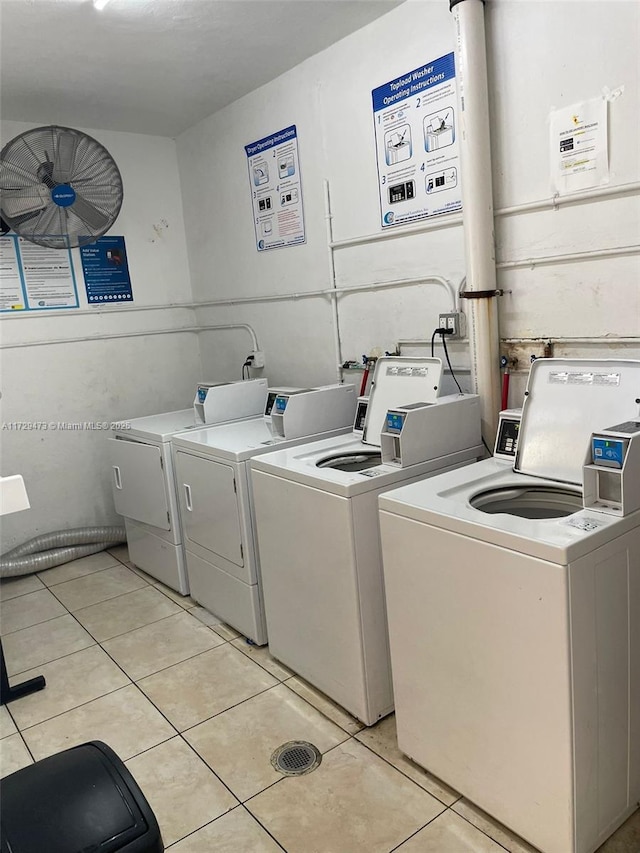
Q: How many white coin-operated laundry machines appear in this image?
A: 4